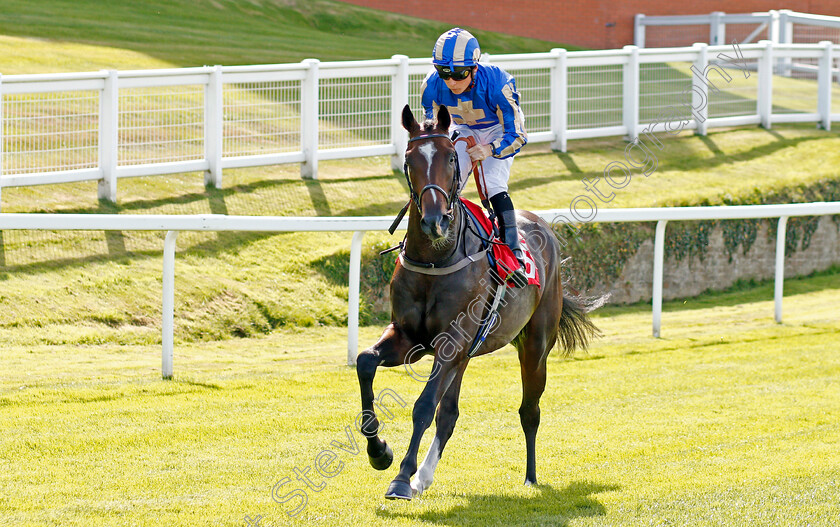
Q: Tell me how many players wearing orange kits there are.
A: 0